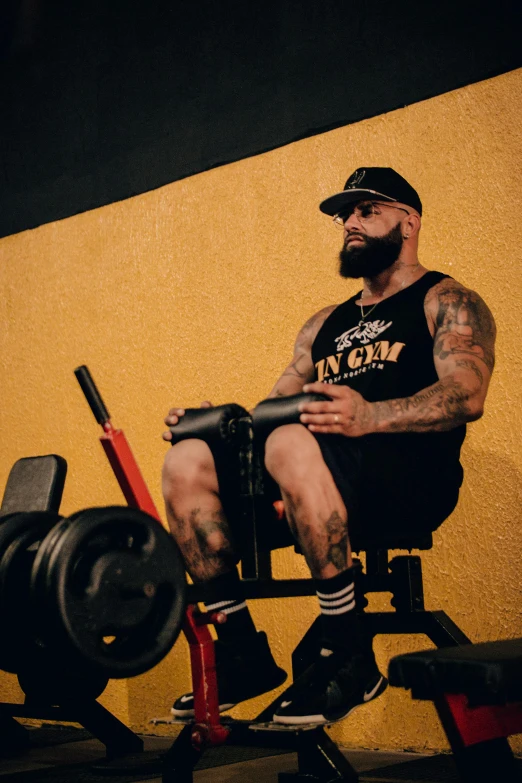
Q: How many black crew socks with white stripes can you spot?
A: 2